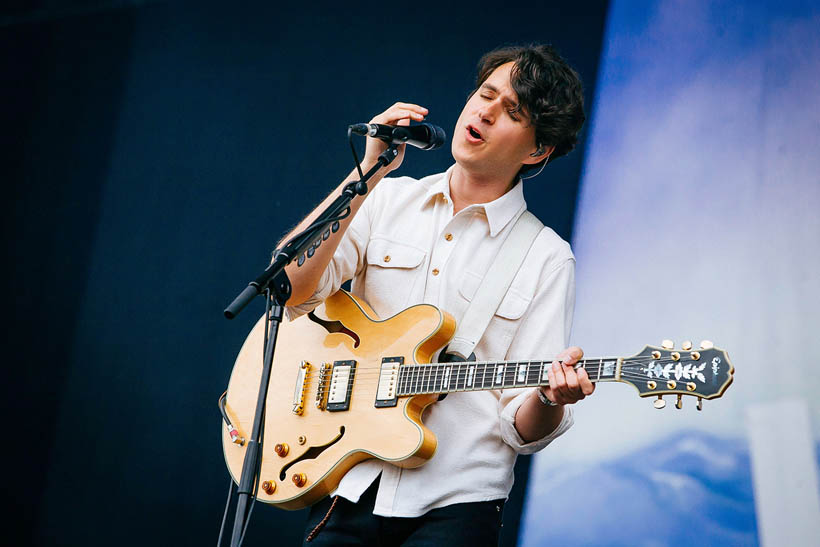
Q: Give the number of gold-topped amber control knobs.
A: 3